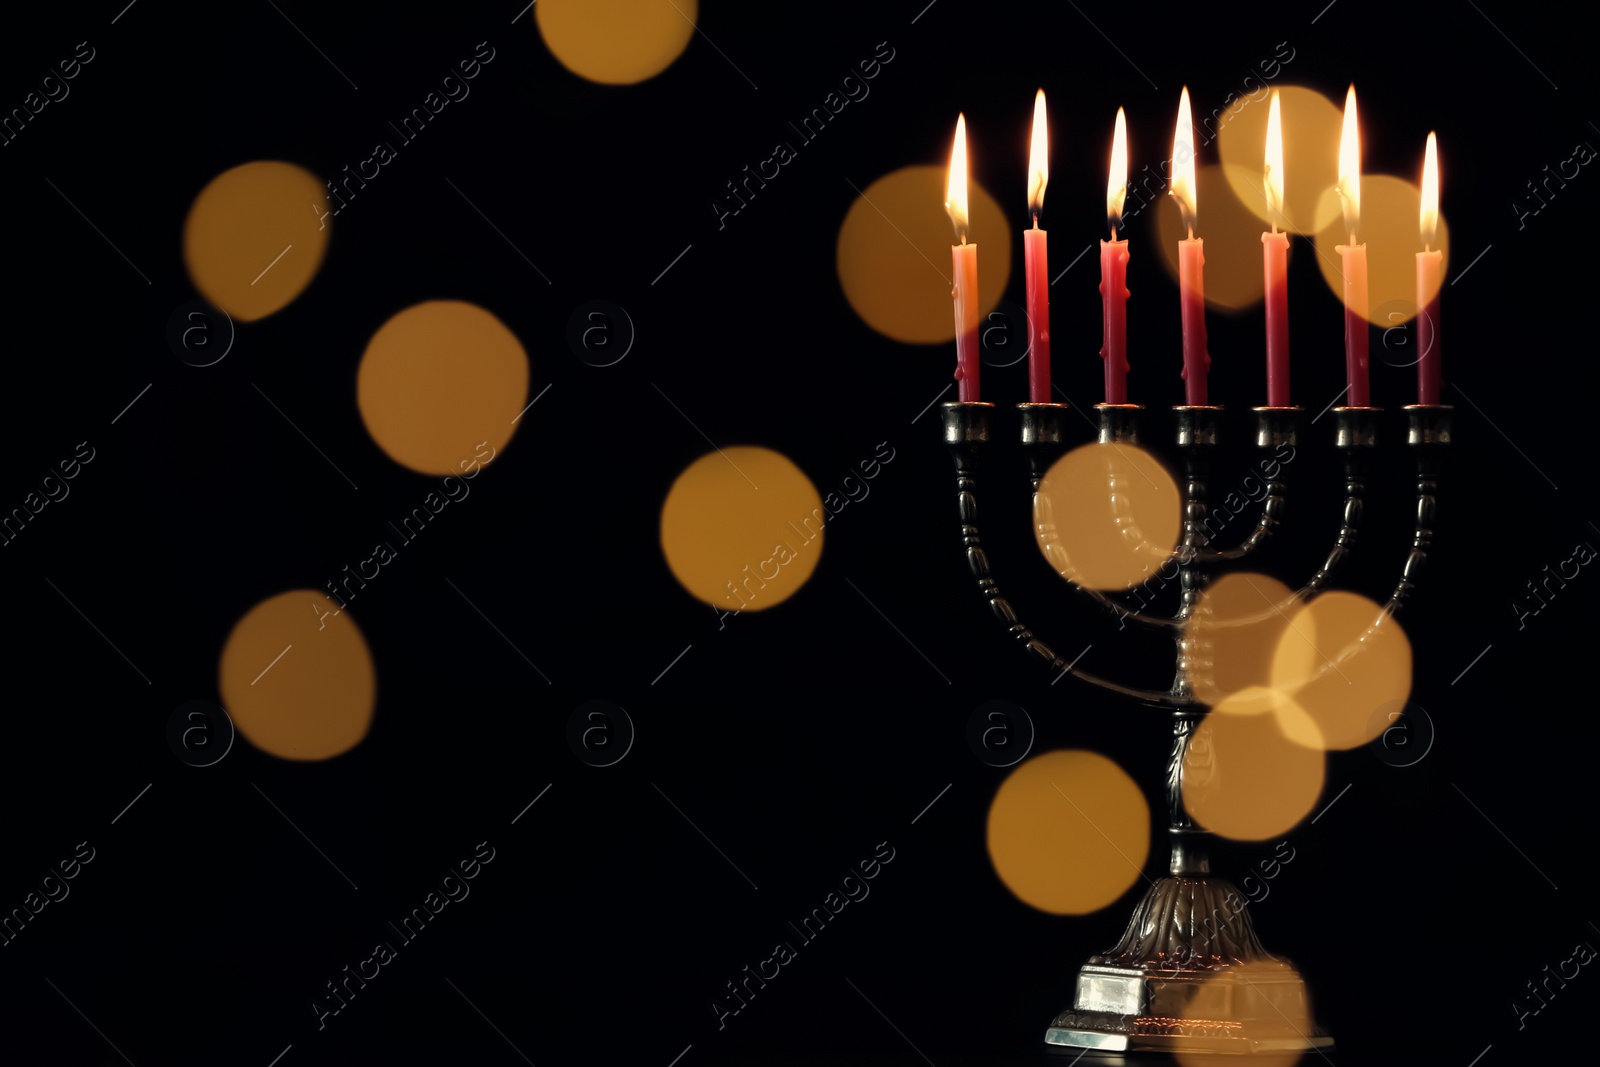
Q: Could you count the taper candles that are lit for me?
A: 7